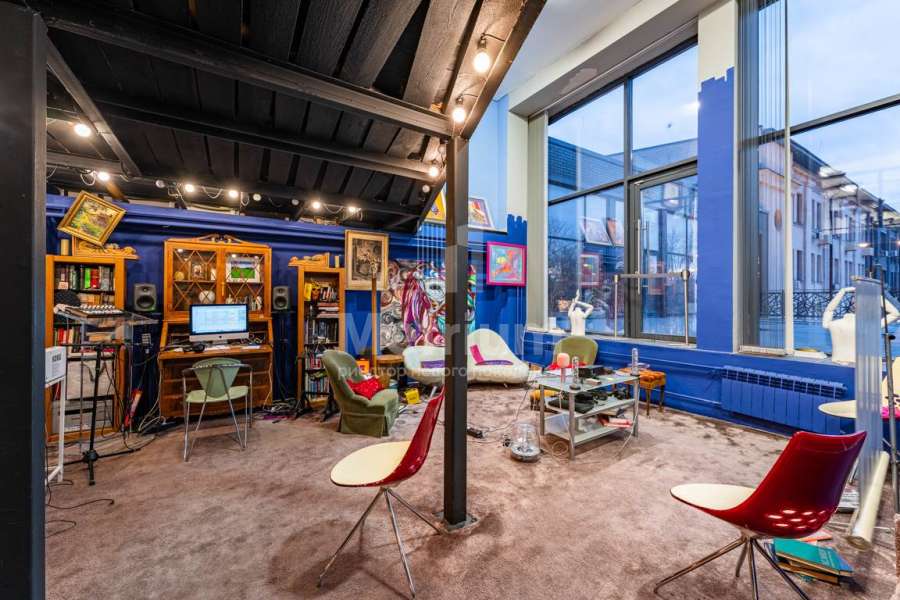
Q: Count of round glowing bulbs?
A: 9